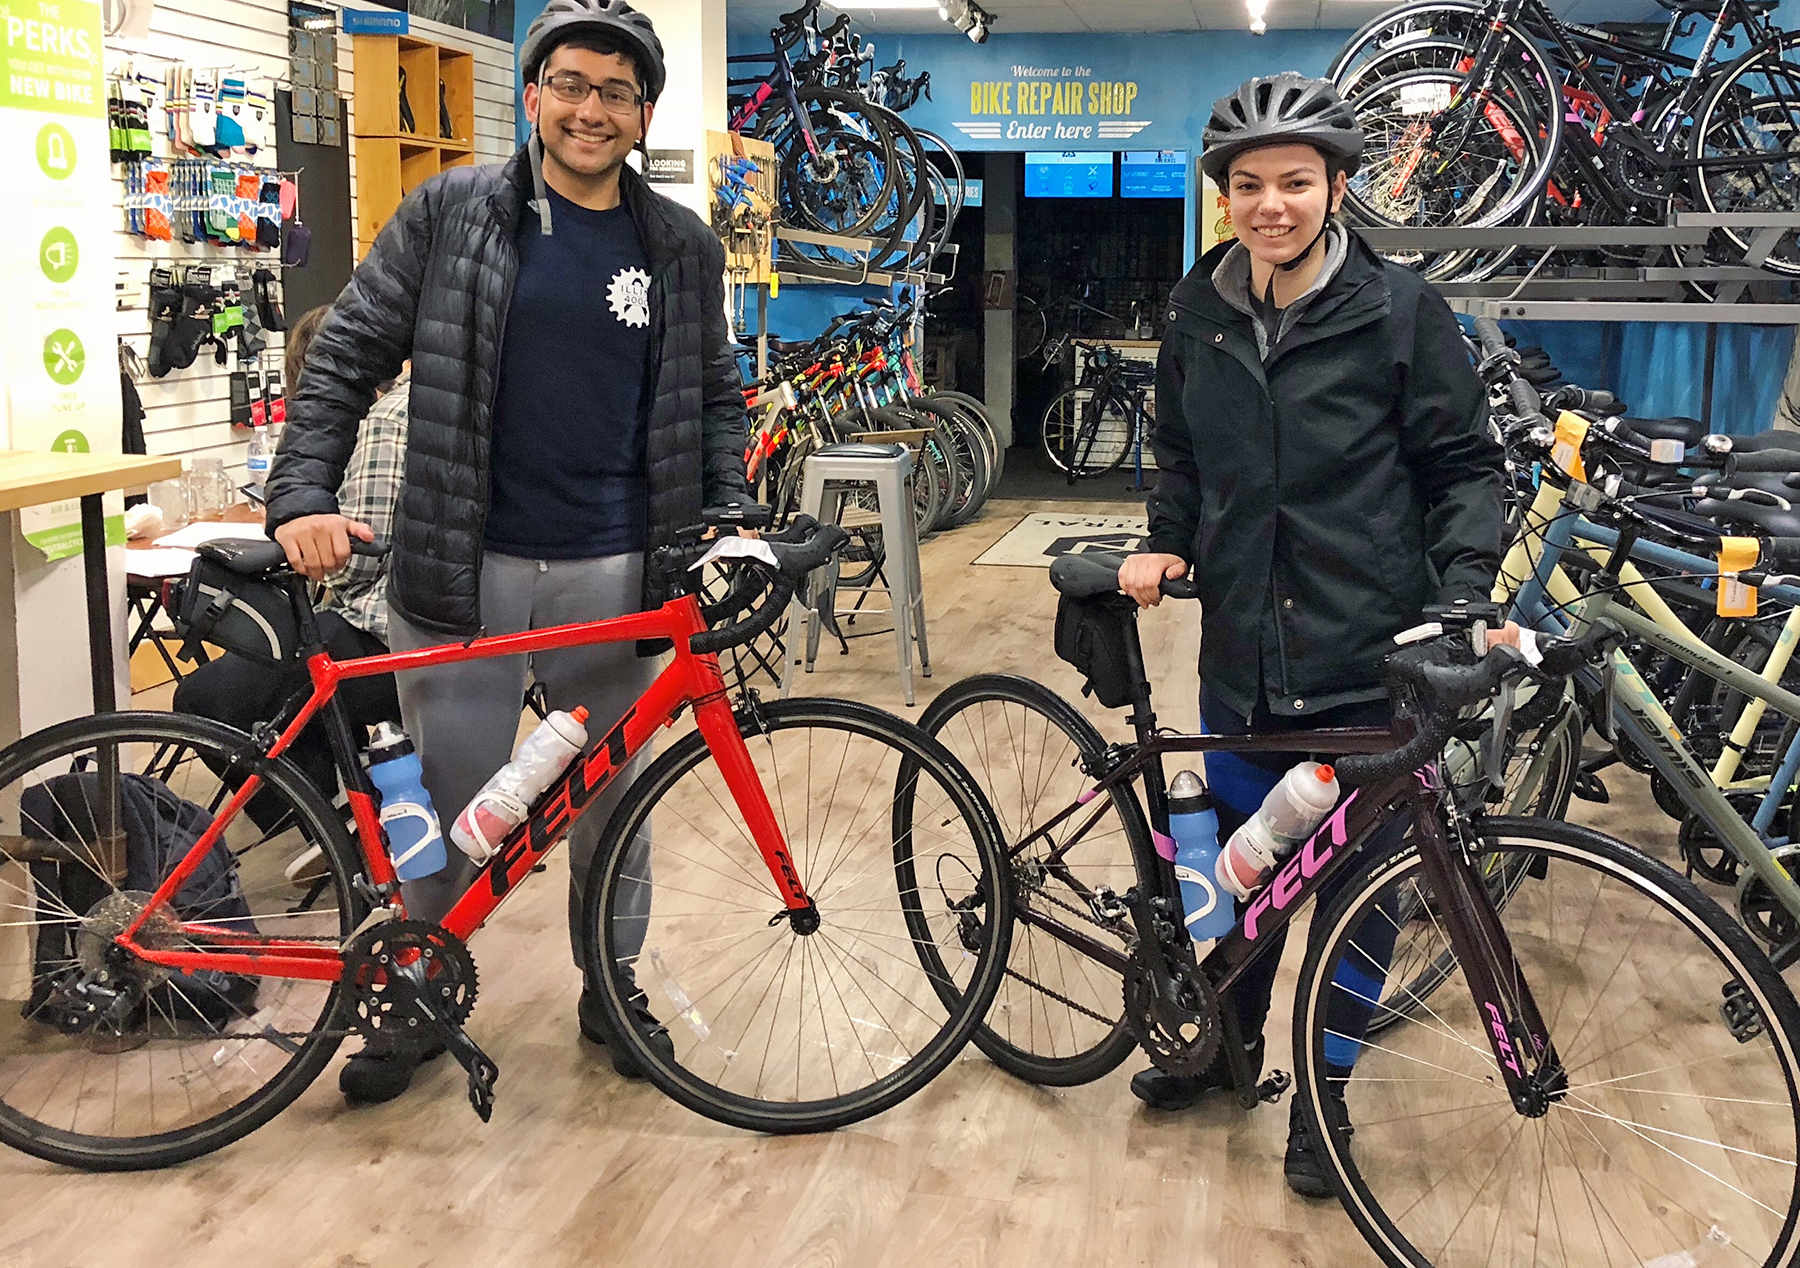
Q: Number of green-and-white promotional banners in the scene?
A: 1